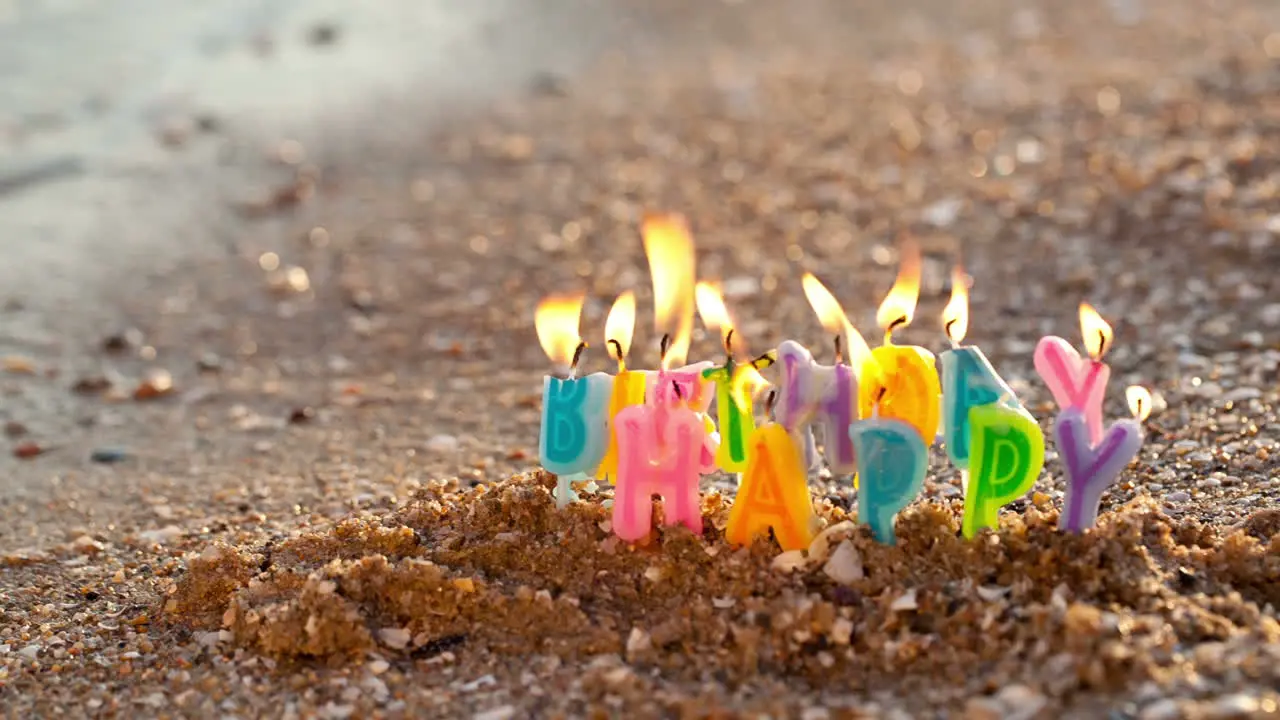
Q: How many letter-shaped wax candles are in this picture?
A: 13